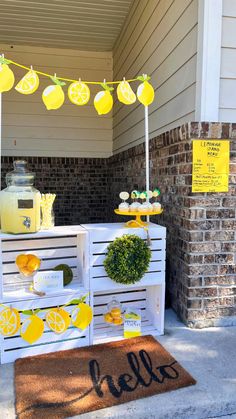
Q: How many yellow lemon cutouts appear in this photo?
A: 11